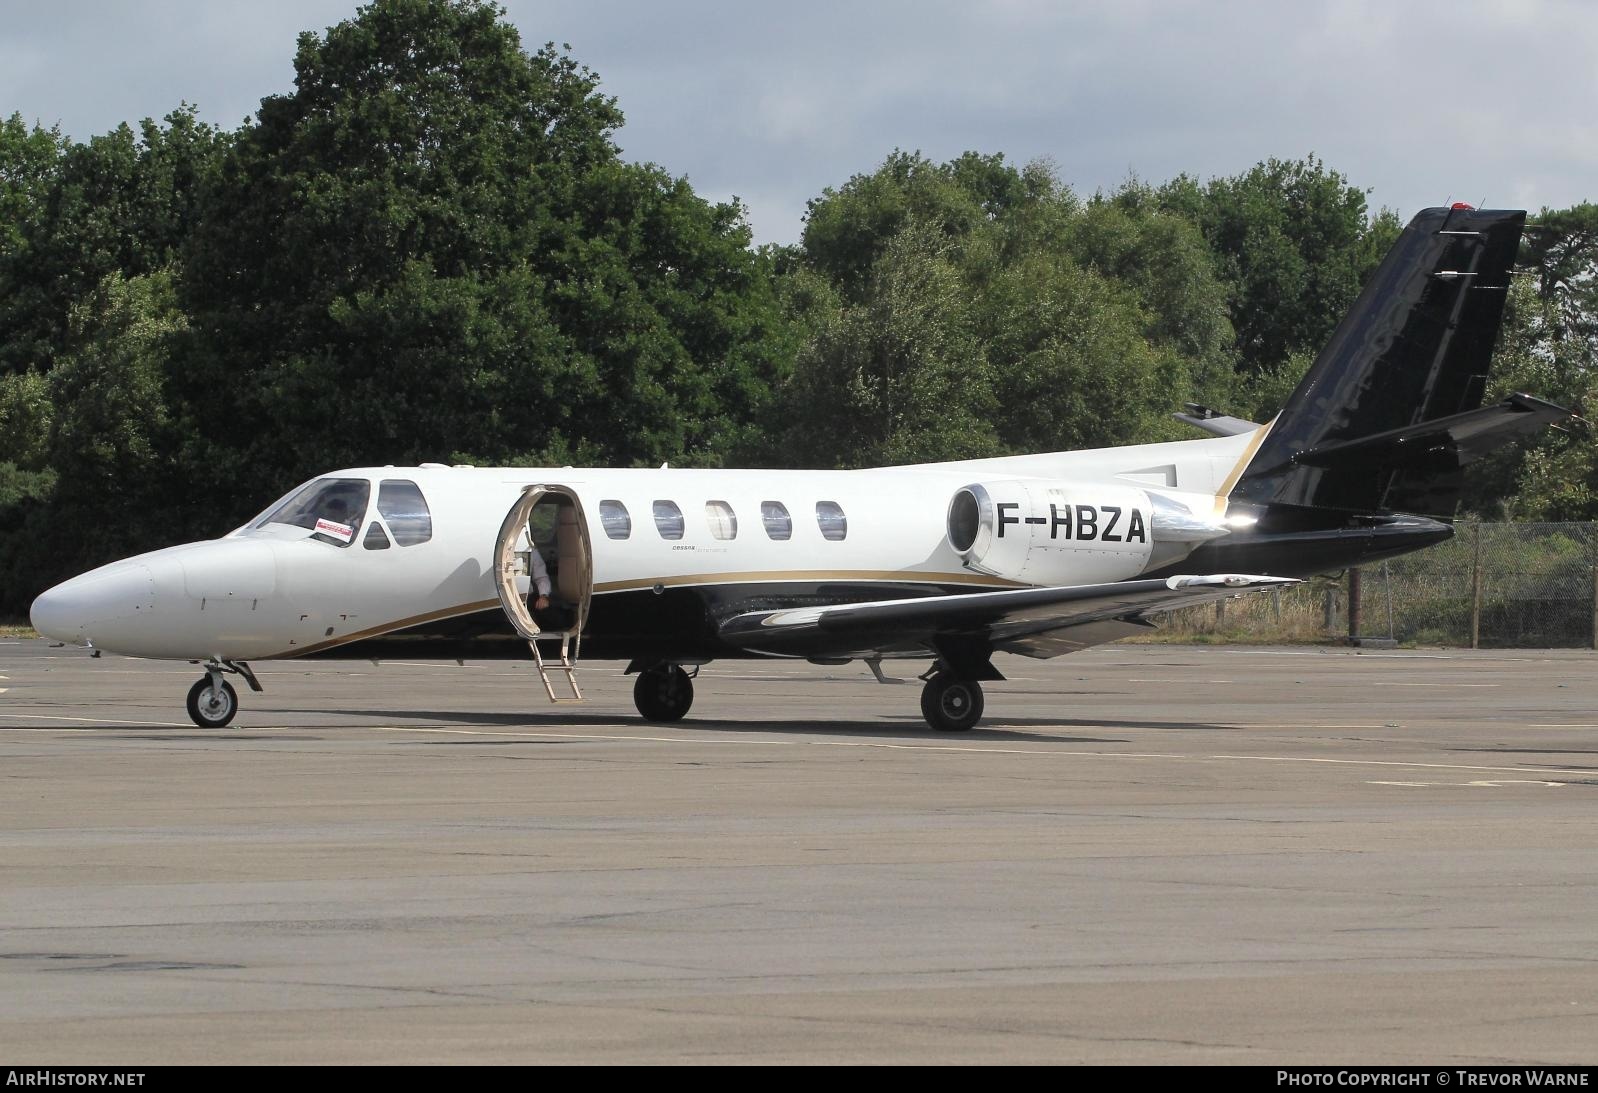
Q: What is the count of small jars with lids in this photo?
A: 0